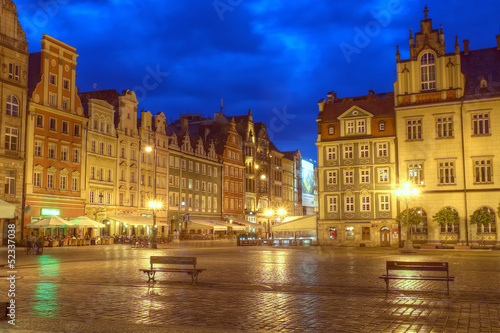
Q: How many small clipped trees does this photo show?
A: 3